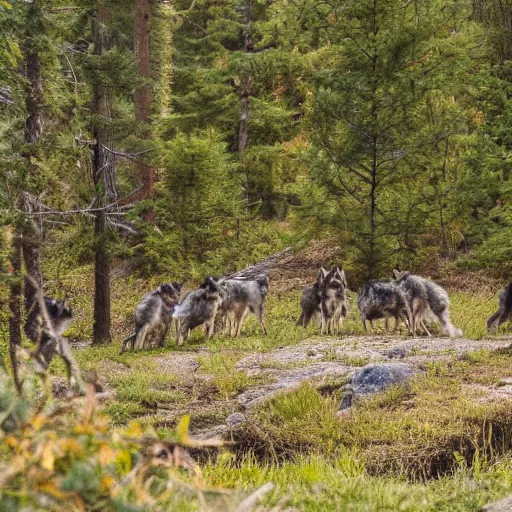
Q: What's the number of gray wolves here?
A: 9